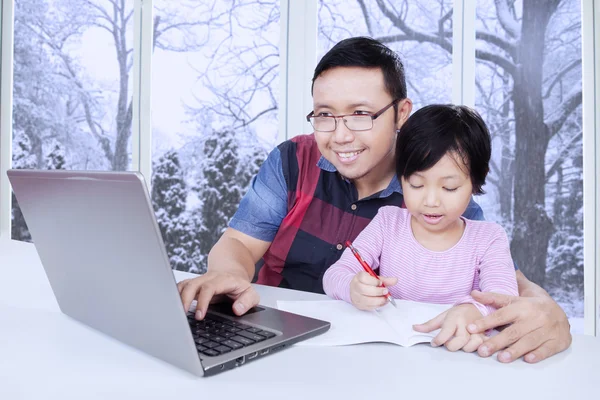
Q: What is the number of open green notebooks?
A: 0